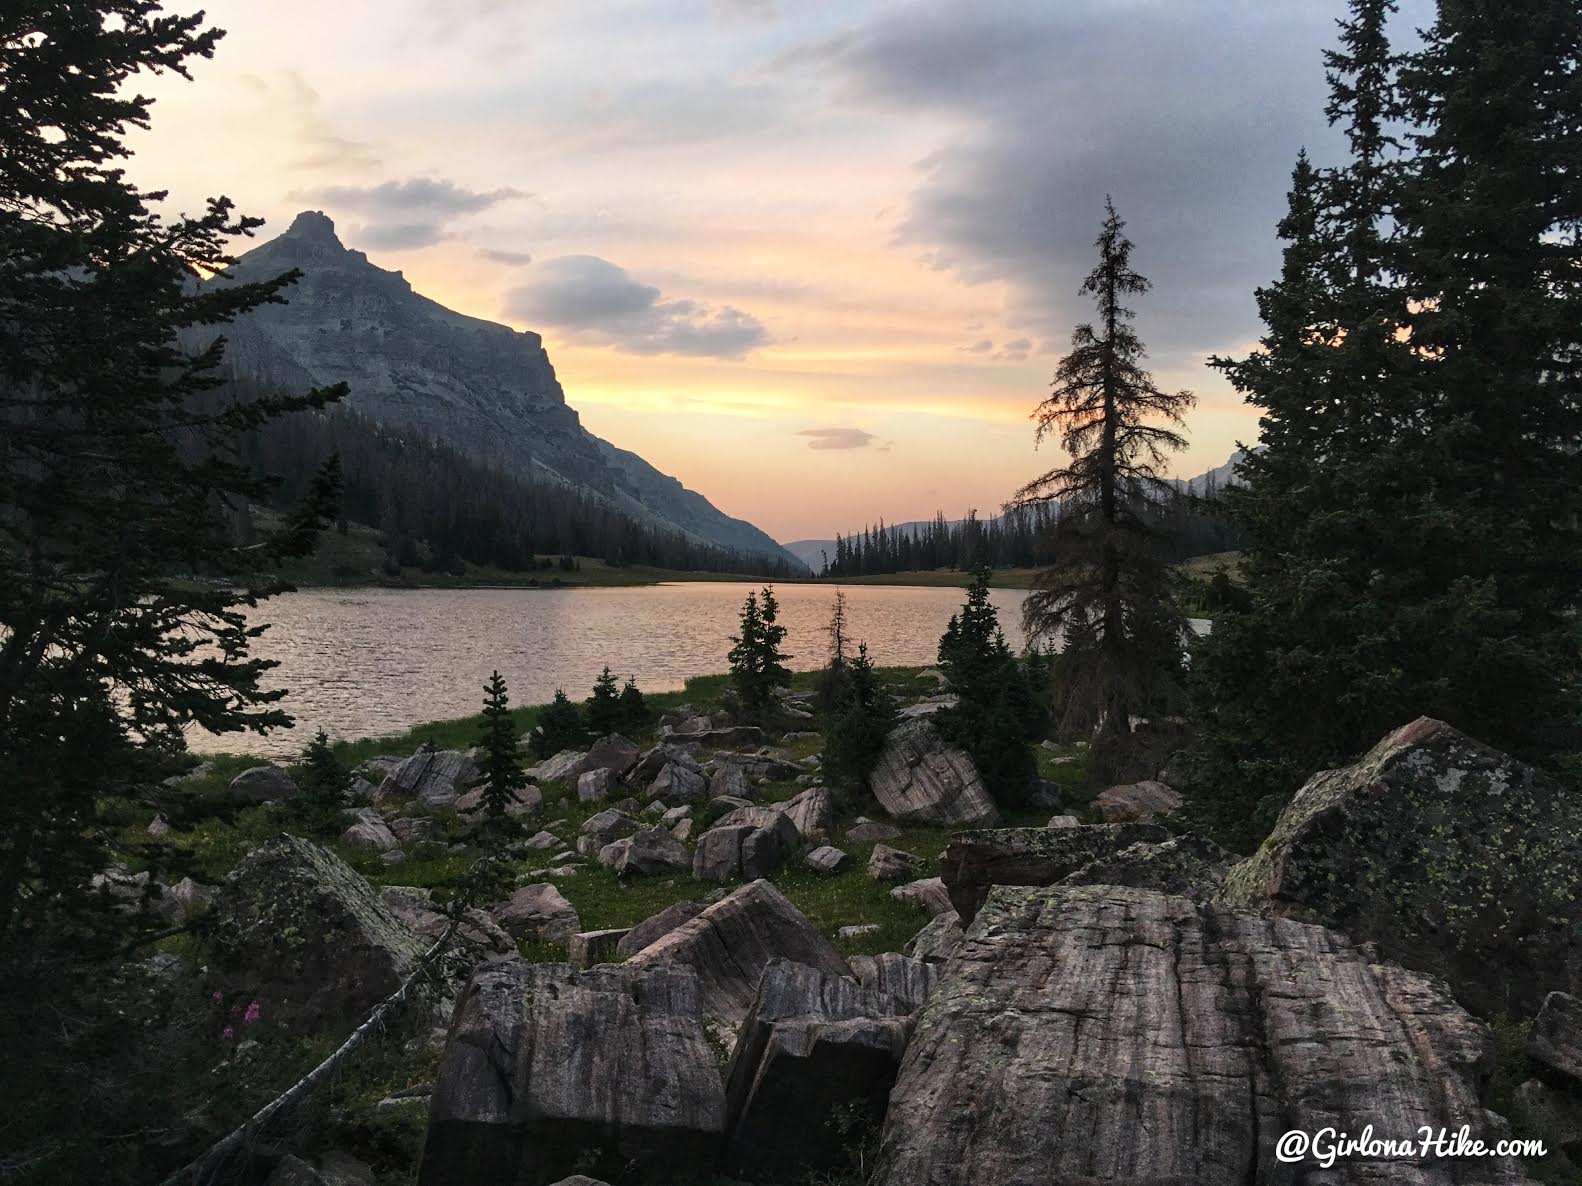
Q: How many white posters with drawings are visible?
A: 0